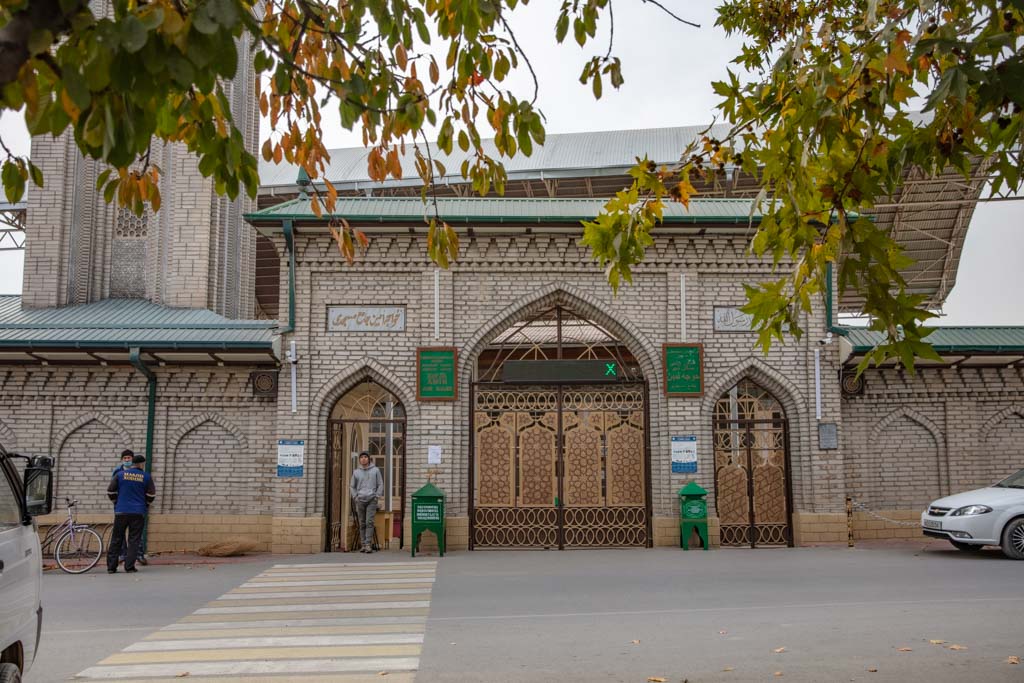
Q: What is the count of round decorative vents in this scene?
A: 2